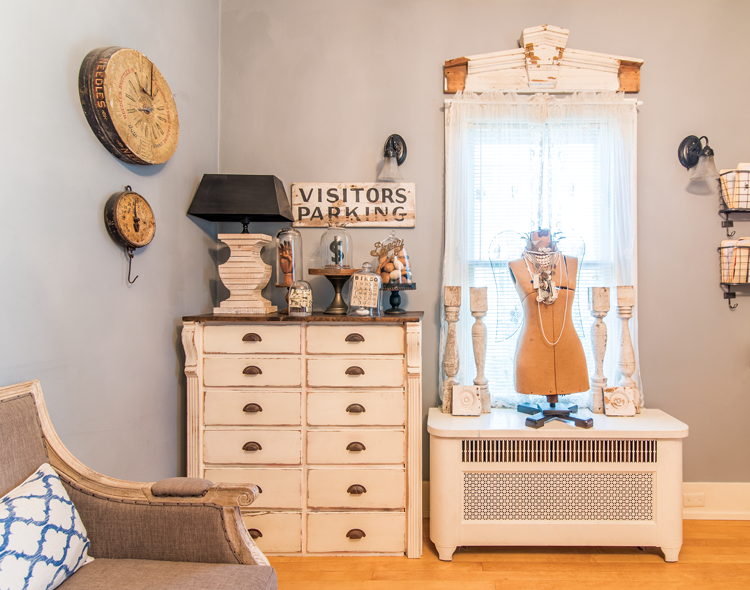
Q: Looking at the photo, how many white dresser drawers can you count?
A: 12